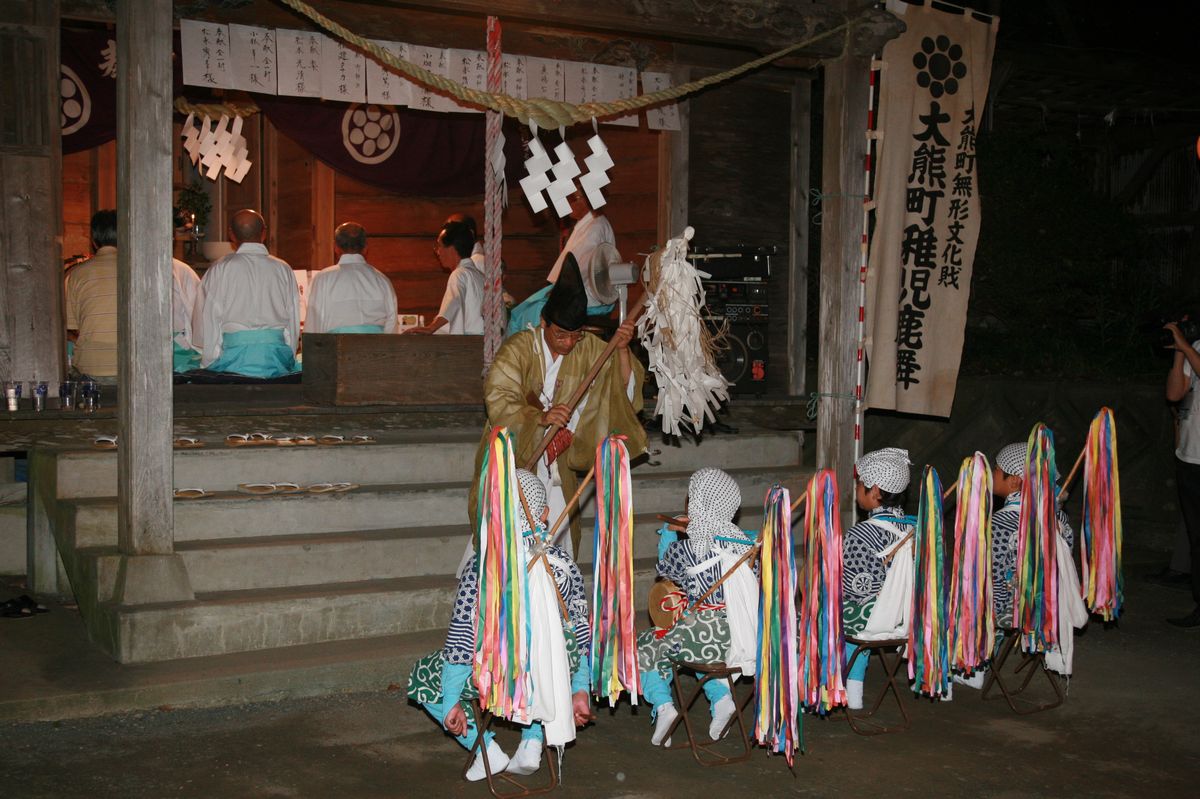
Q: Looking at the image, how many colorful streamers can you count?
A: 8